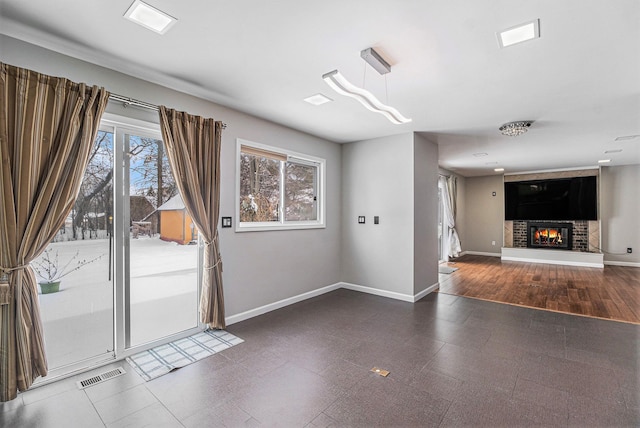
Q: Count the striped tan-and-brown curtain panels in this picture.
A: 2